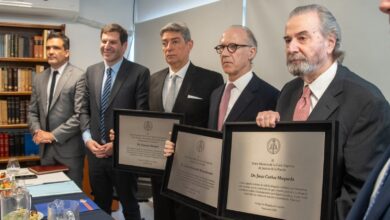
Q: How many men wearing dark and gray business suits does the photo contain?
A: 5